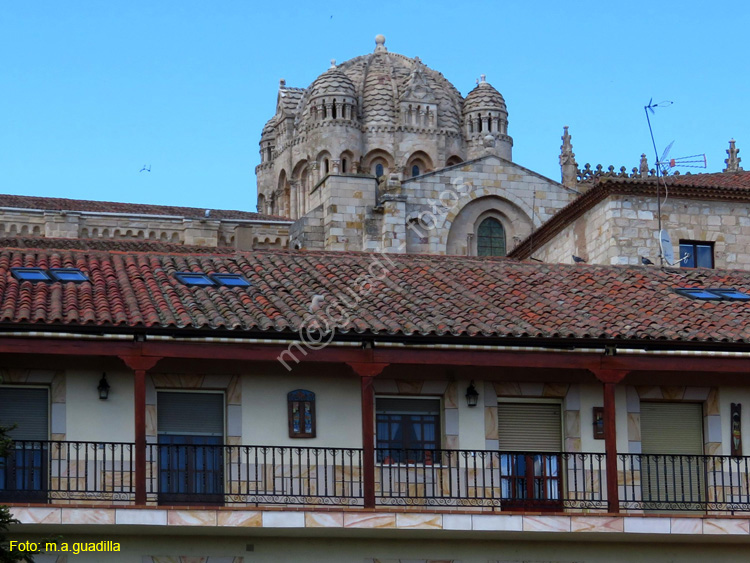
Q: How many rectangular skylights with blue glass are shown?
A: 6